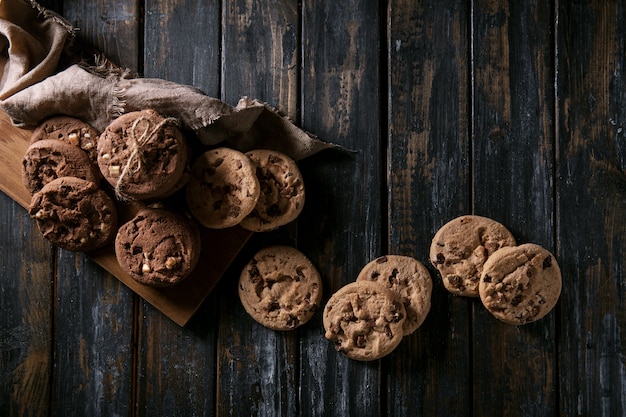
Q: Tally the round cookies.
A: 12